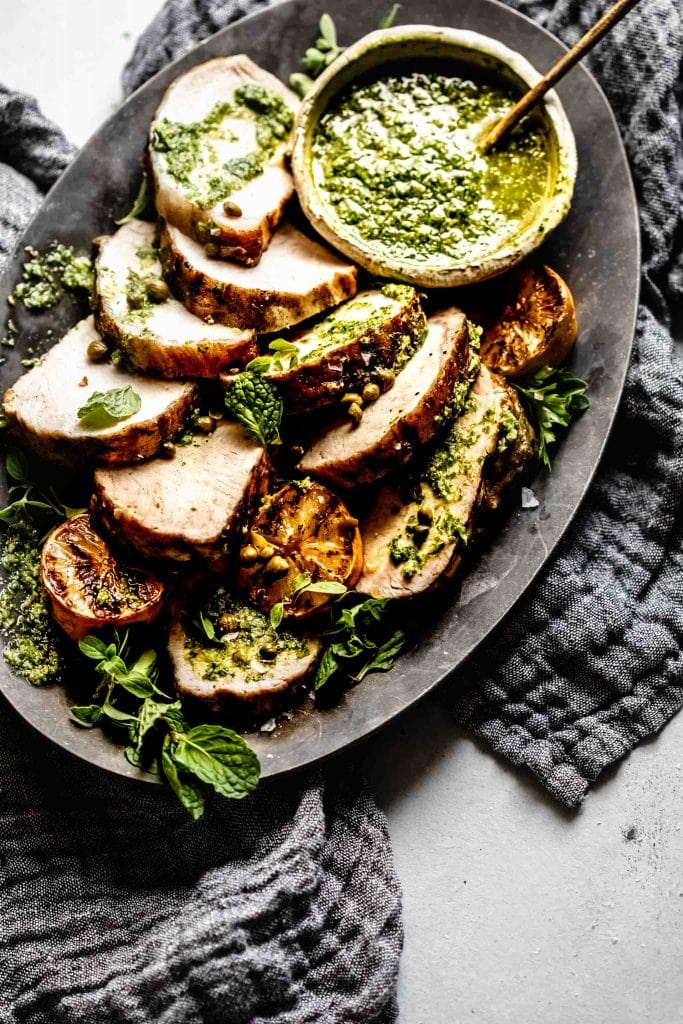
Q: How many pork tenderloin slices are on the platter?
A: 9